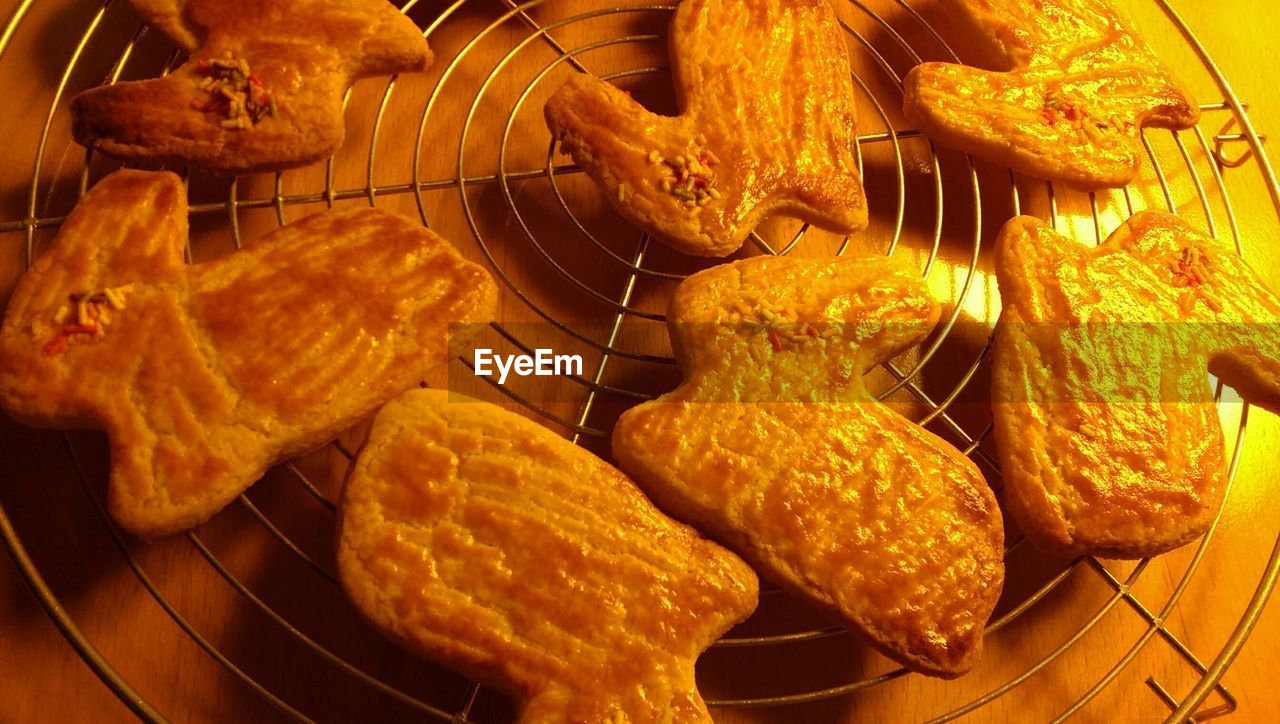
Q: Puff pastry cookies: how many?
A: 7